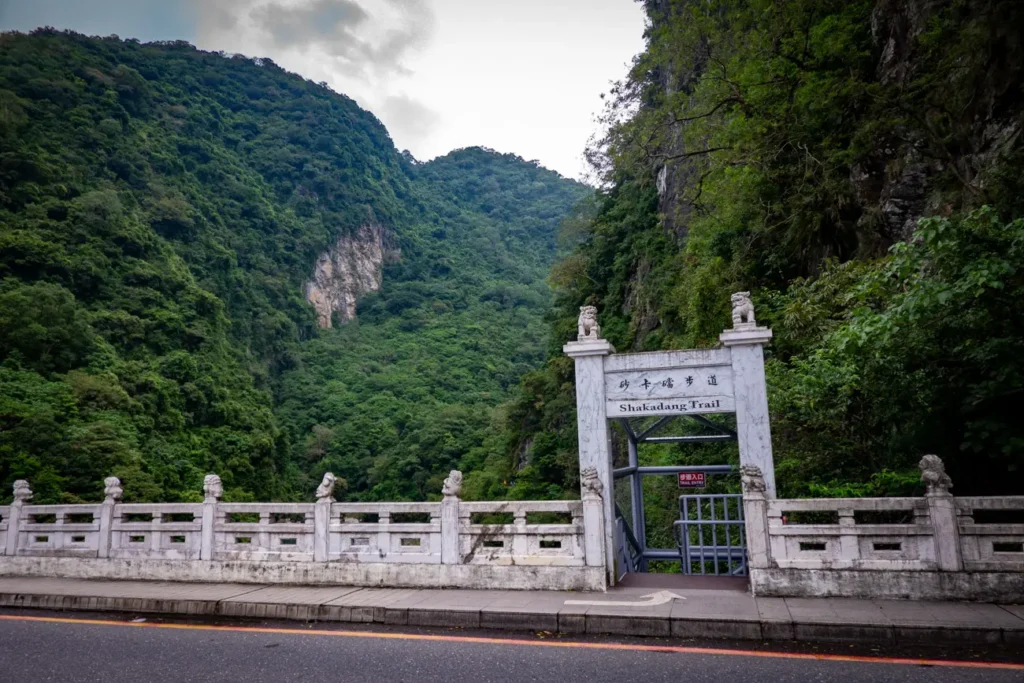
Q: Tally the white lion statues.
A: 10